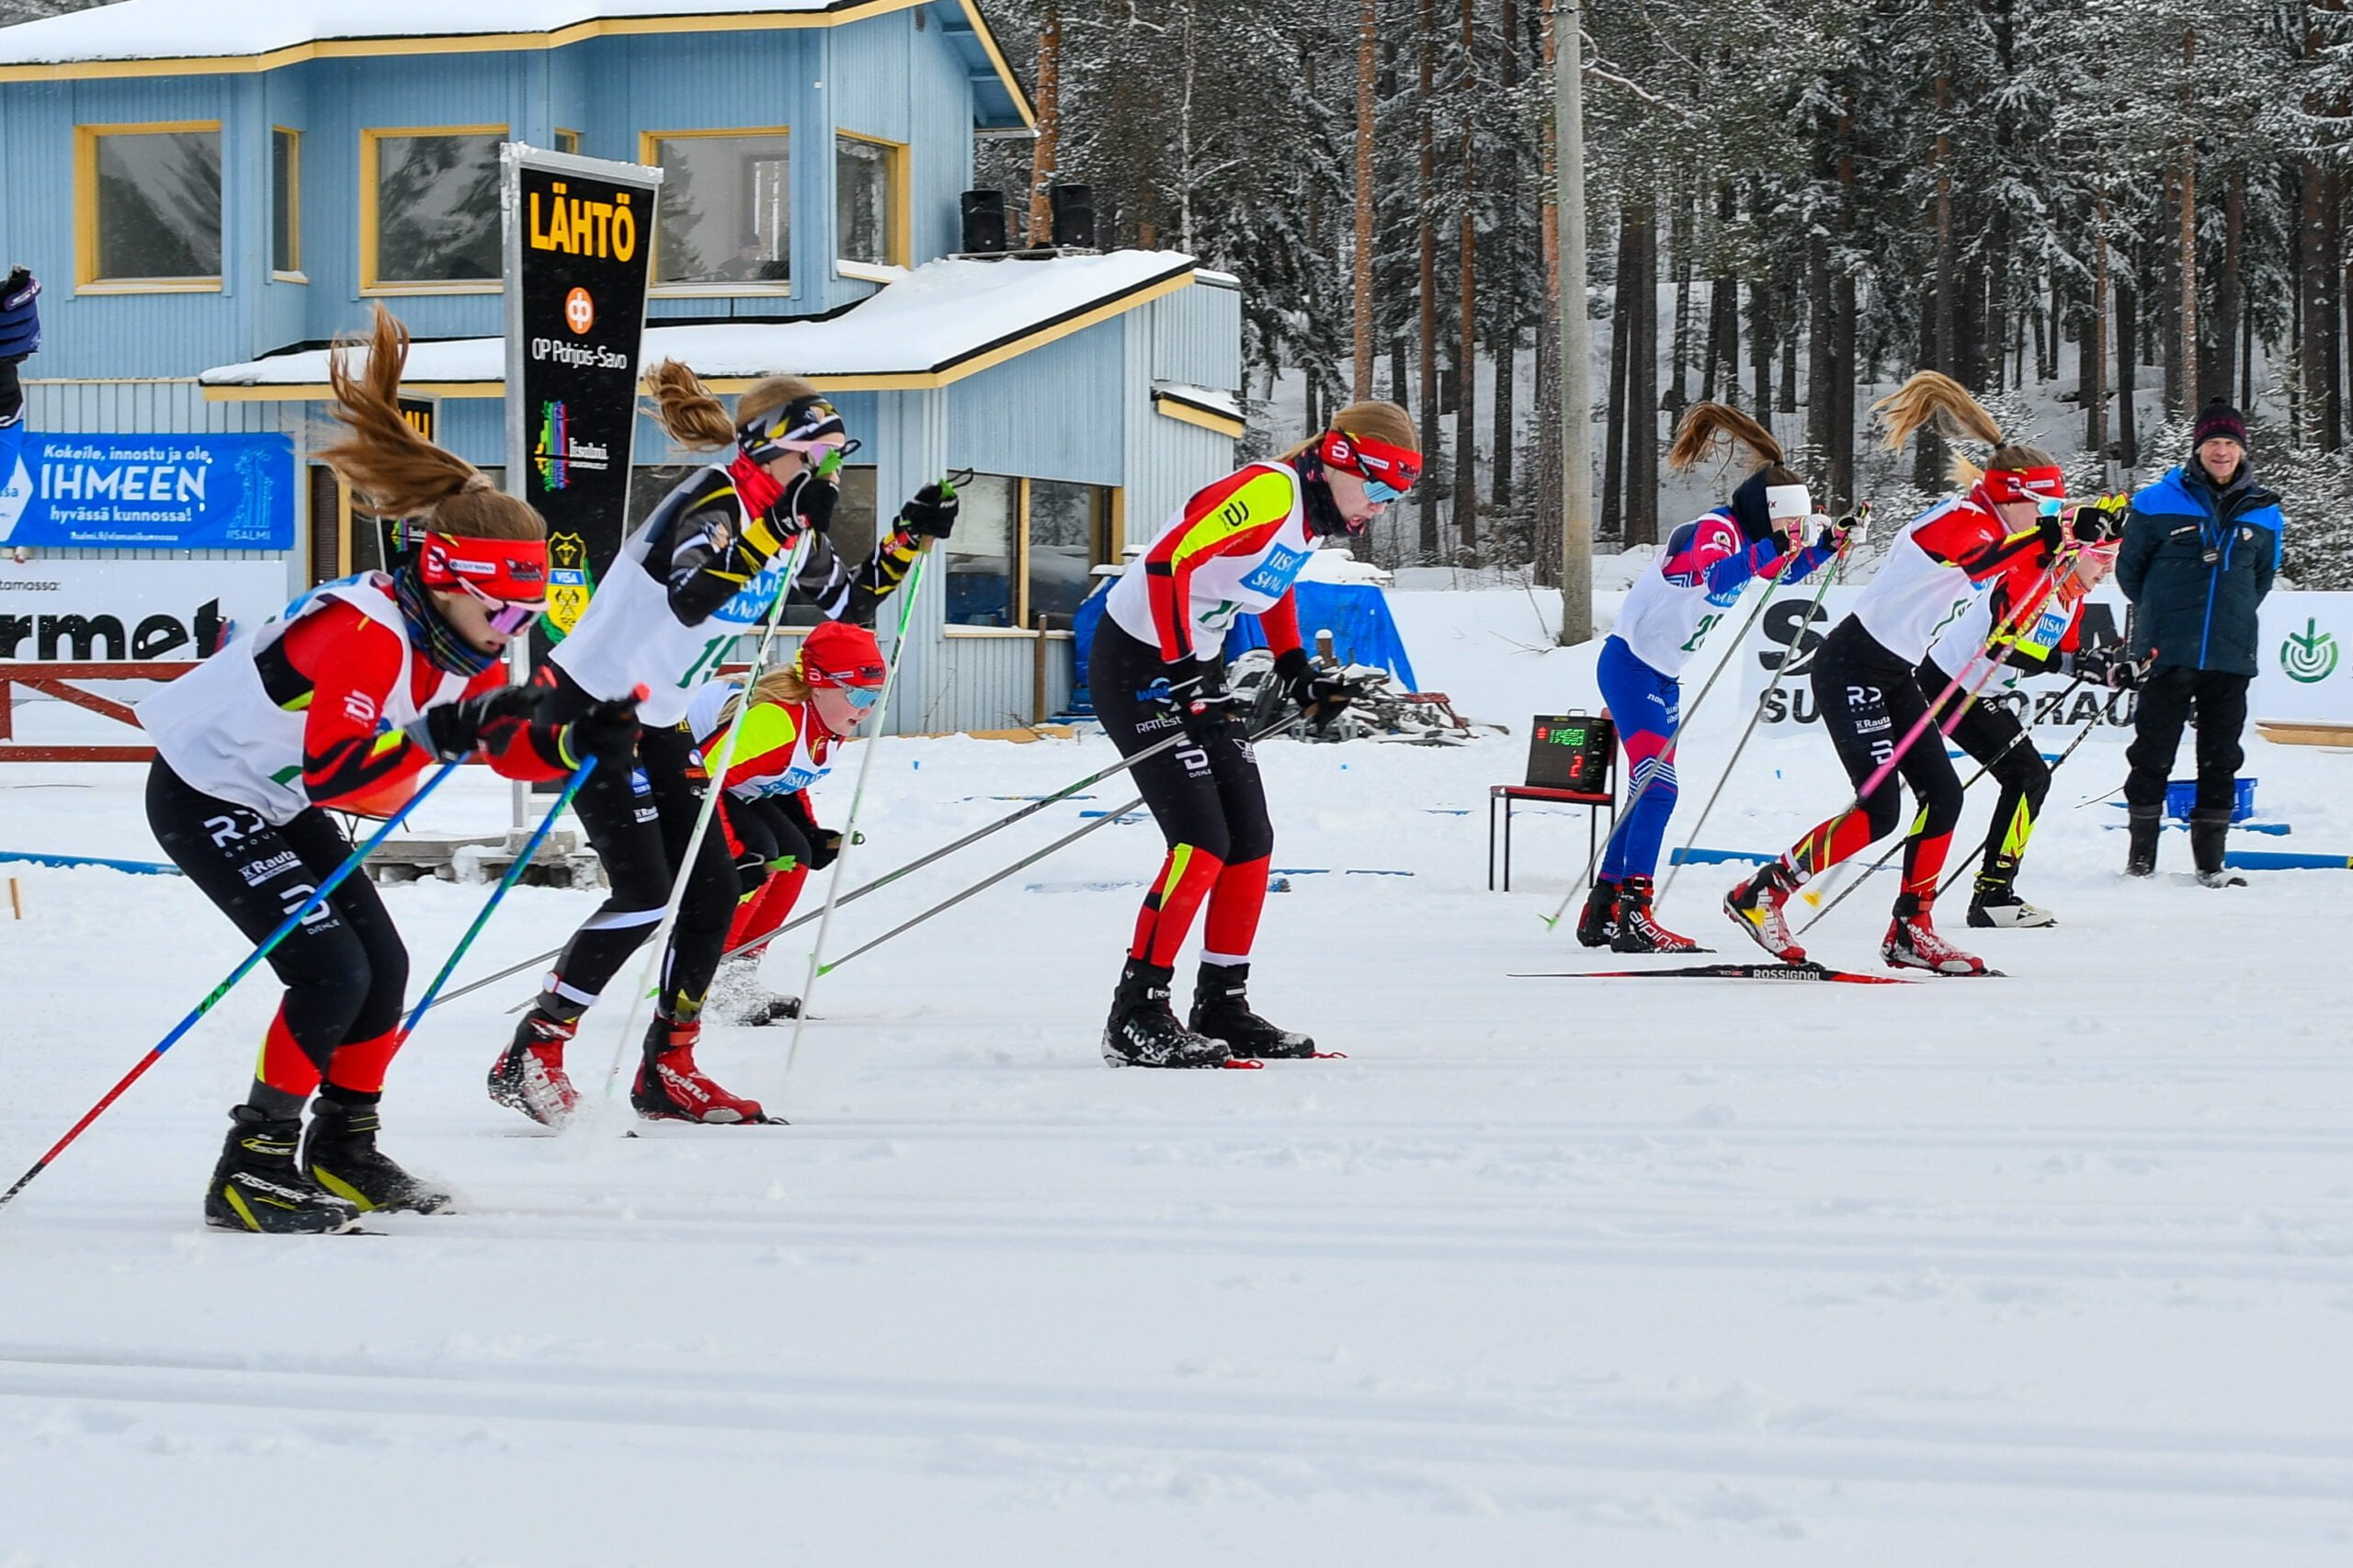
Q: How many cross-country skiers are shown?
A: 7